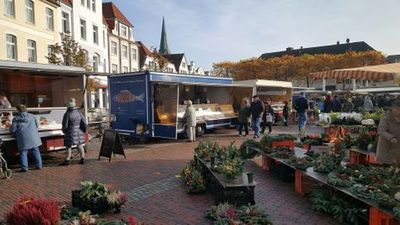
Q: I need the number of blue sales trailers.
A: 1